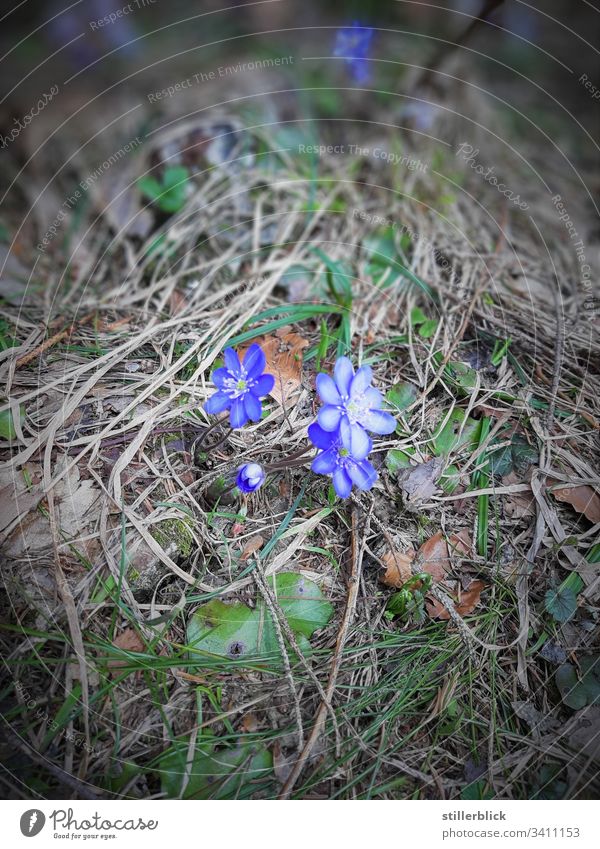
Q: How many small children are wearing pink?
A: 0